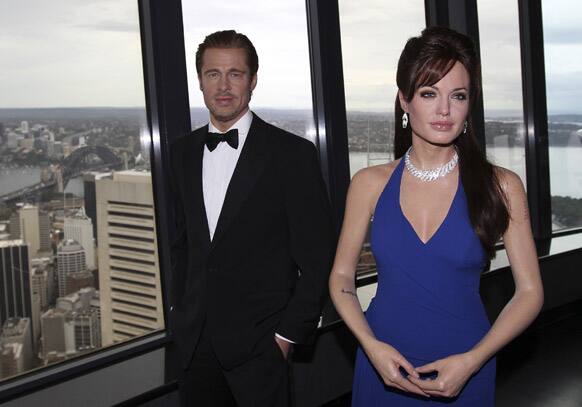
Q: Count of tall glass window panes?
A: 5